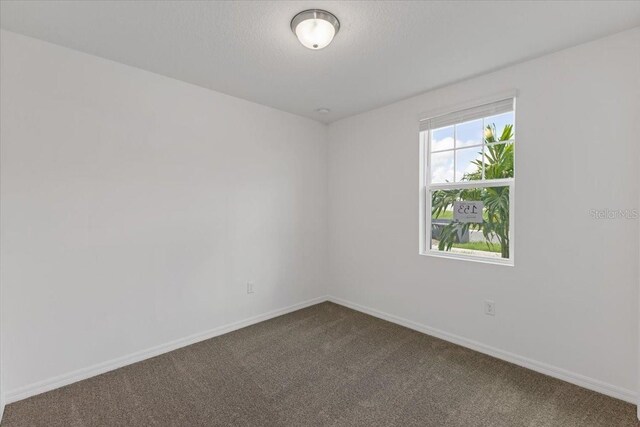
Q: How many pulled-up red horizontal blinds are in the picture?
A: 0